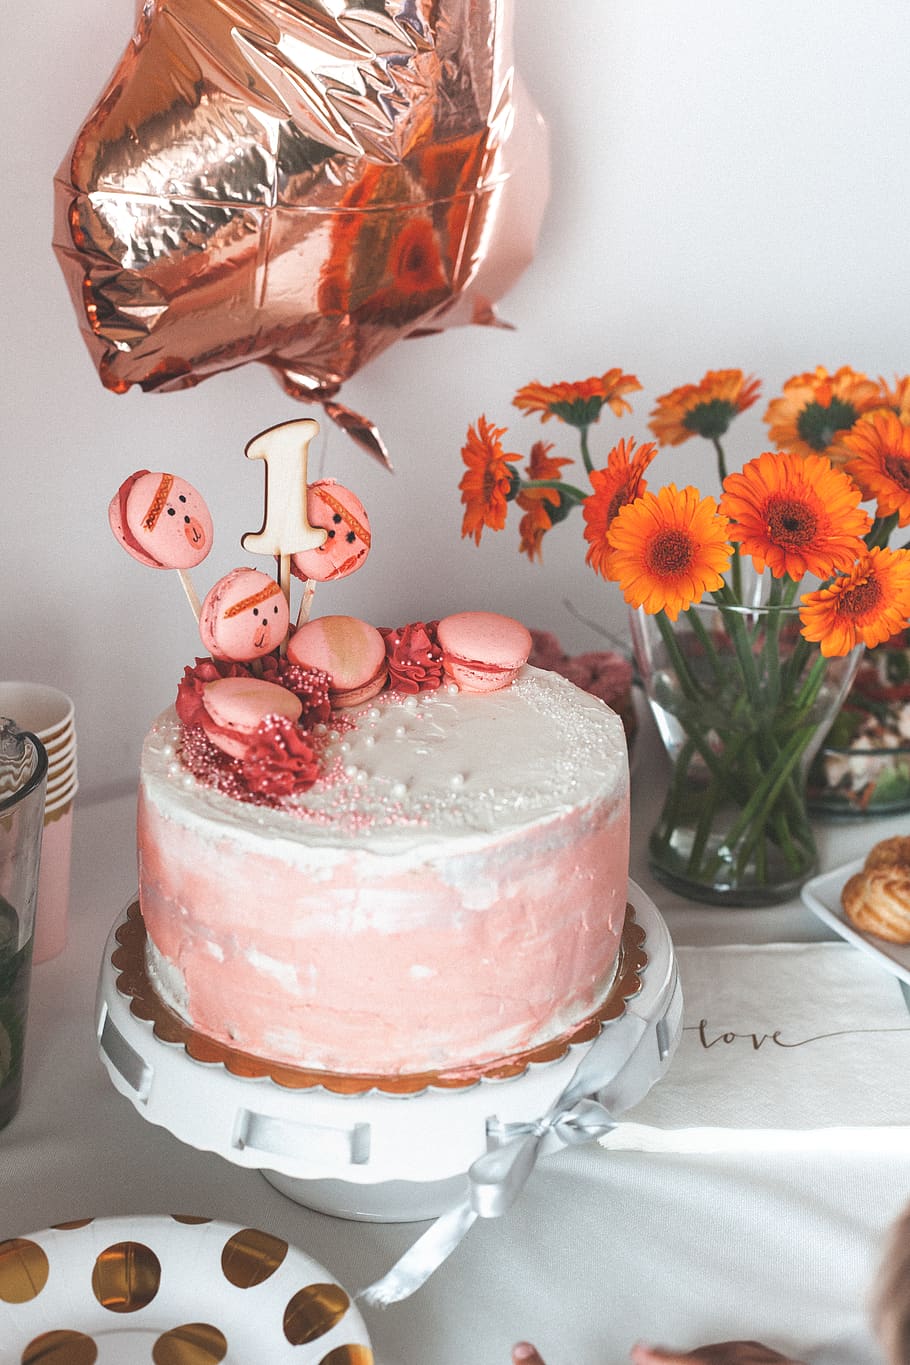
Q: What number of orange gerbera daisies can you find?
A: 11